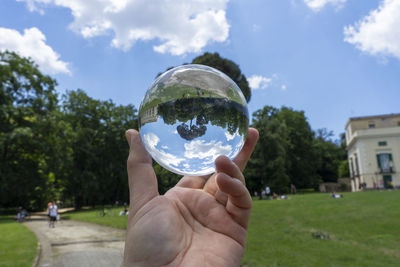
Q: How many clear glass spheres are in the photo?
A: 1